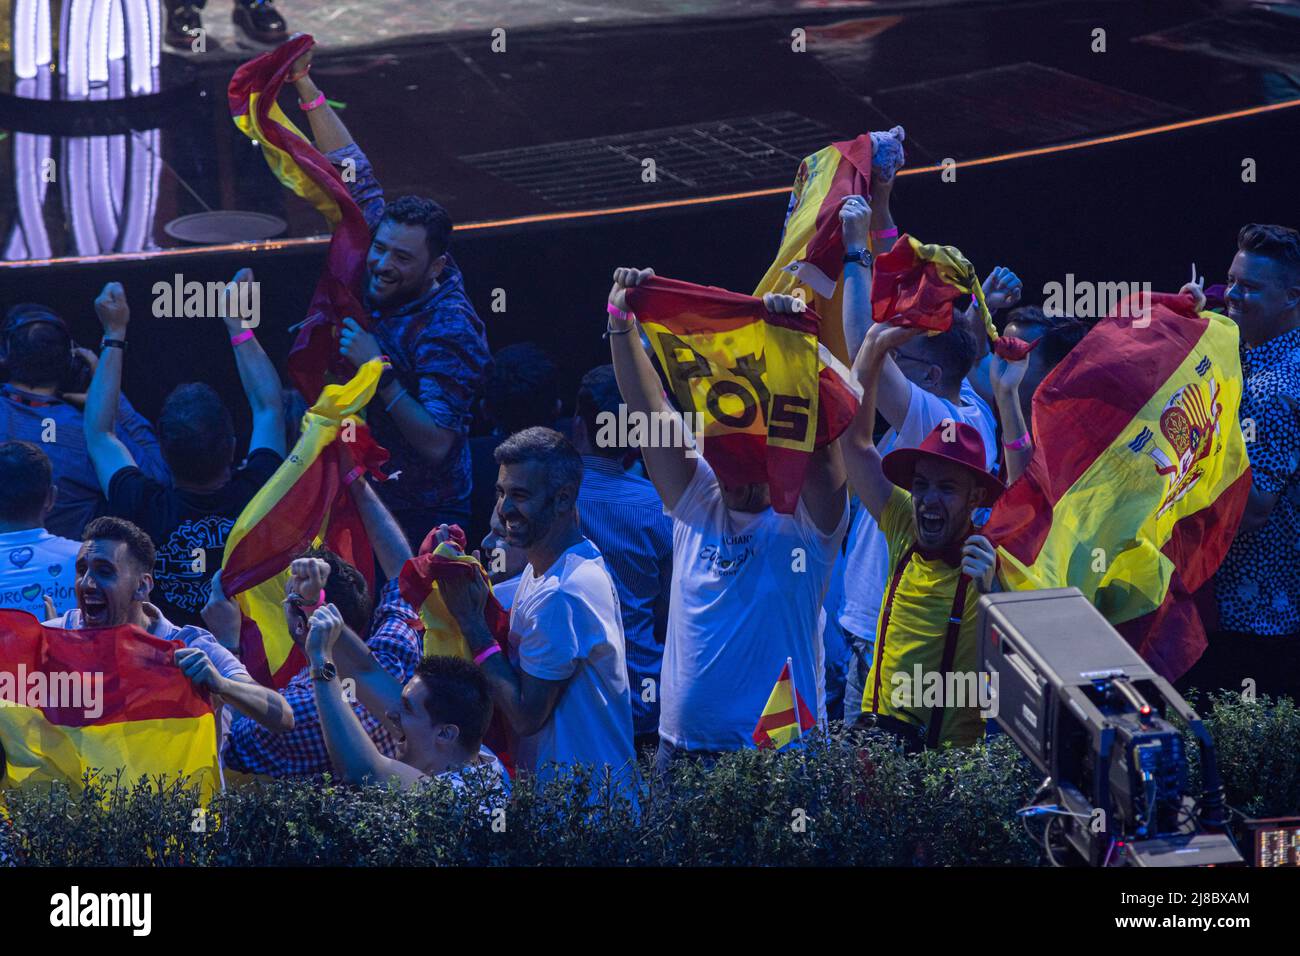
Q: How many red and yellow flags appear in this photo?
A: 9